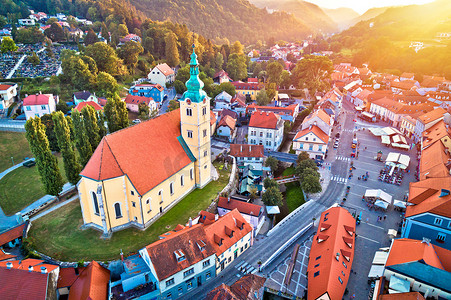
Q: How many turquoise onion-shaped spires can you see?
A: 1